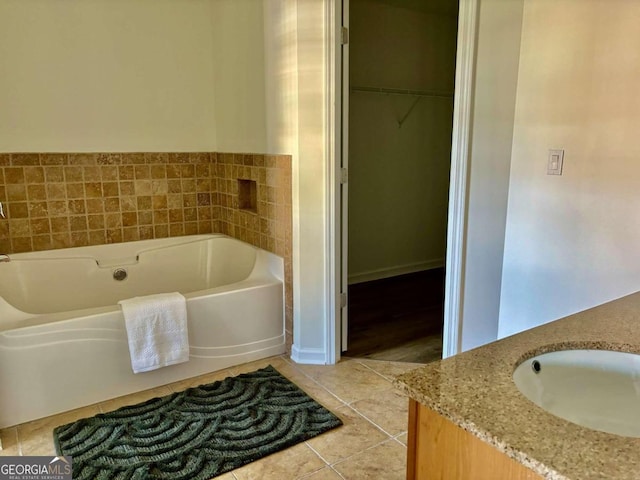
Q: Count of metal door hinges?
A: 3